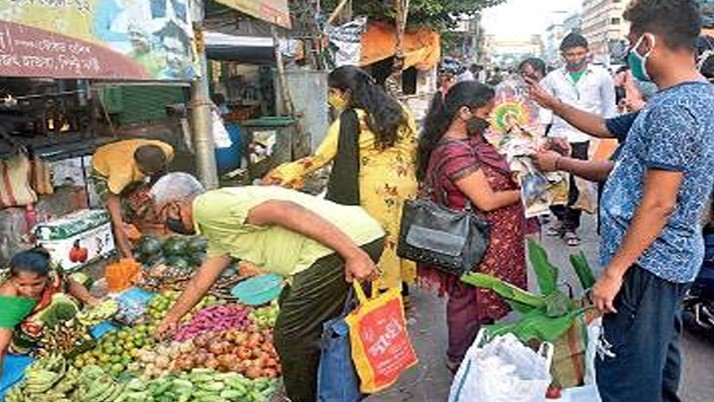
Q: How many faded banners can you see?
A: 2